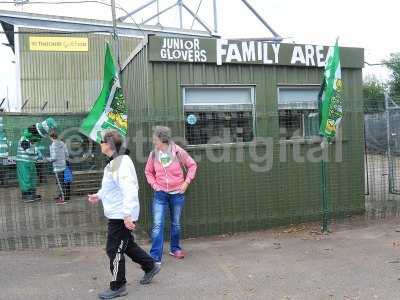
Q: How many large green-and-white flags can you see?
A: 2